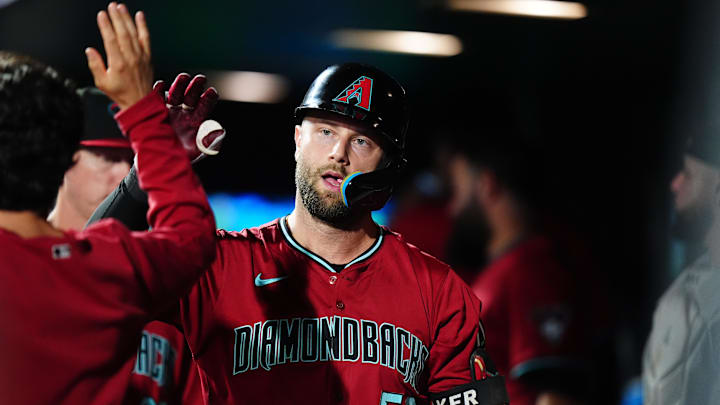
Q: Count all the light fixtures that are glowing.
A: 3